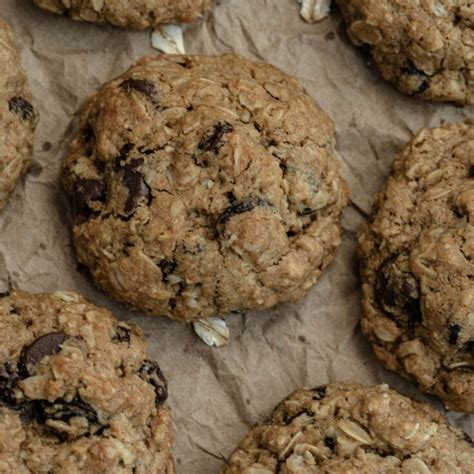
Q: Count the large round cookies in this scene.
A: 7